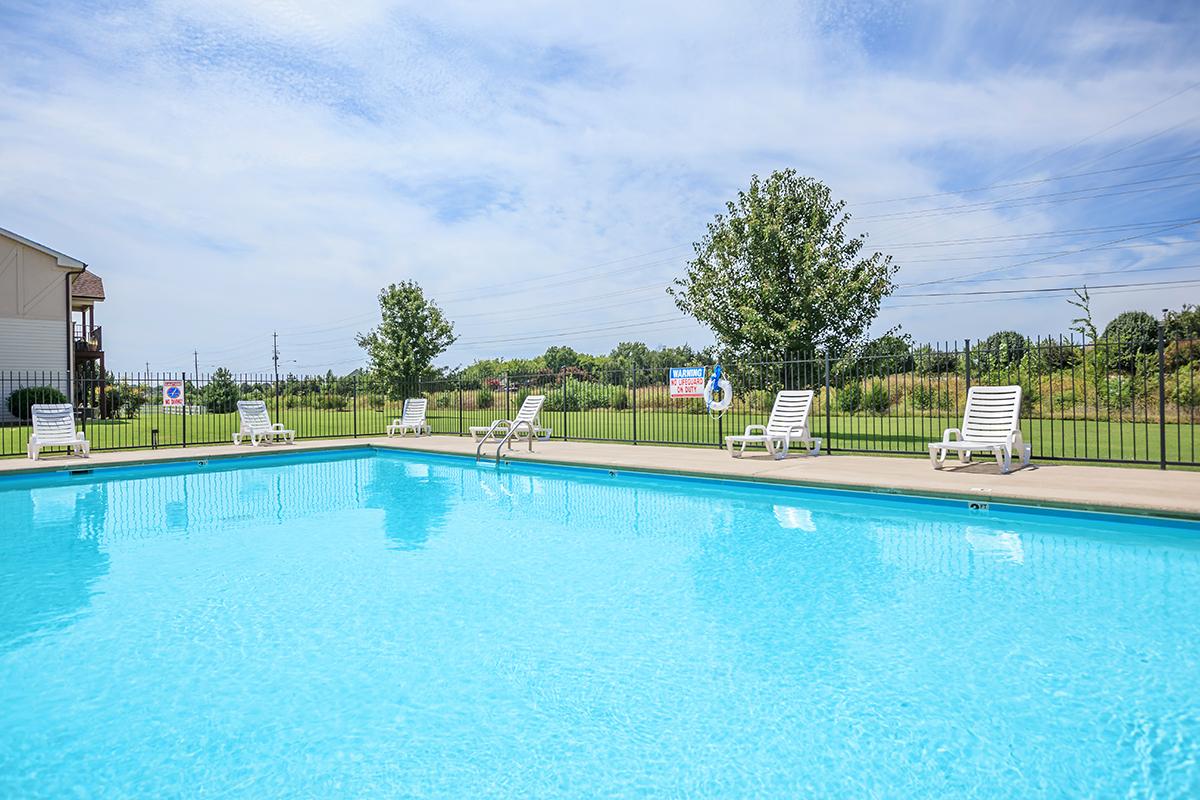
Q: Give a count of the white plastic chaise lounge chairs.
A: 6